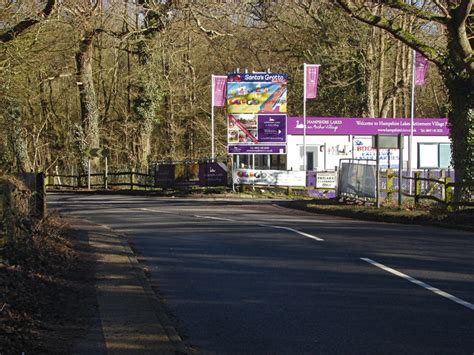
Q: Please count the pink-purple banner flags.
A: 3